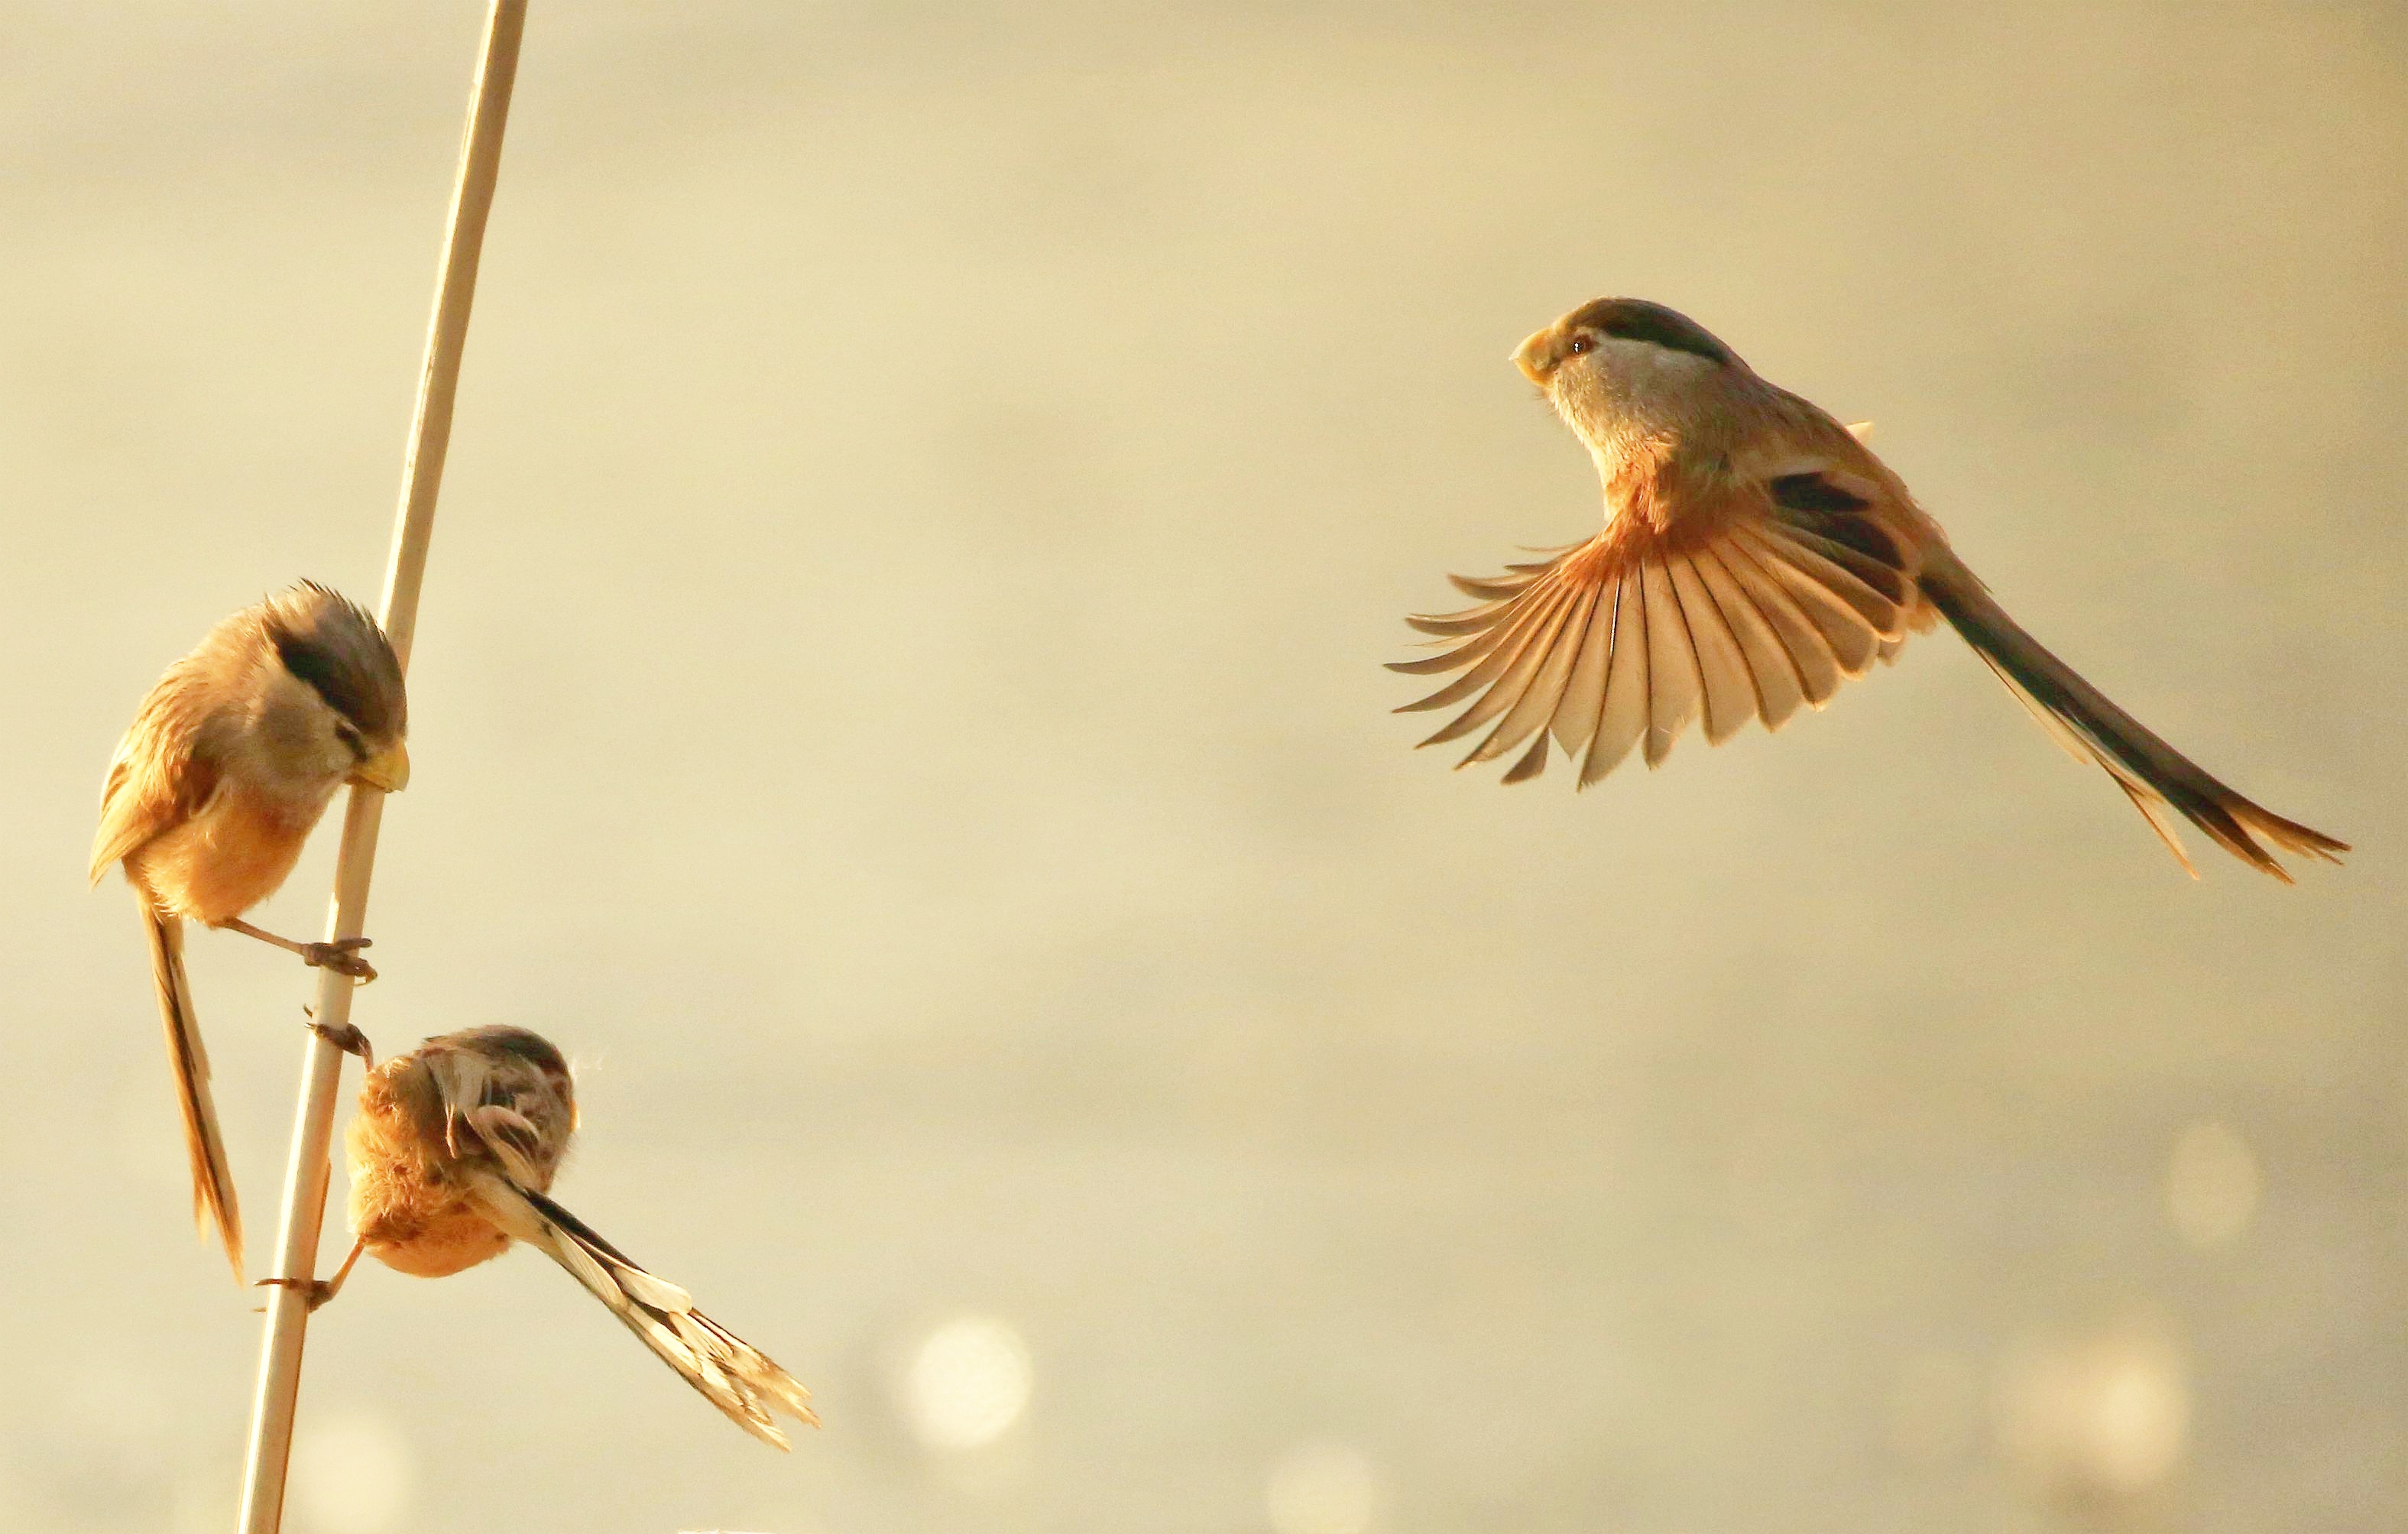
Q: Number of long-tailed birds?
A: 3